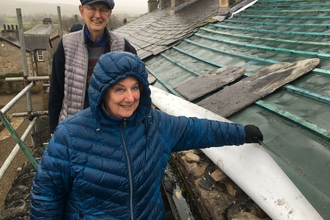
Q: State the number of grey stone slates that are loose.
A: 2